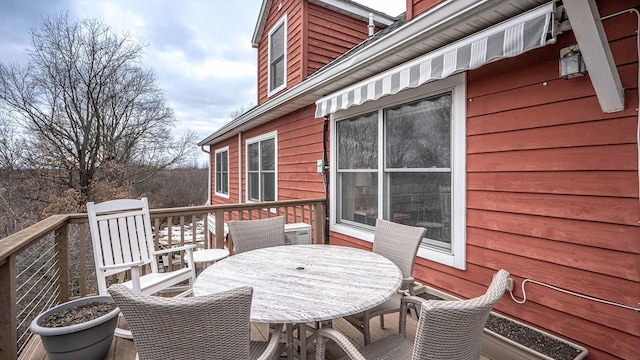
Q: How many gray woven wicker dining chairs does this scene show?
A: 4